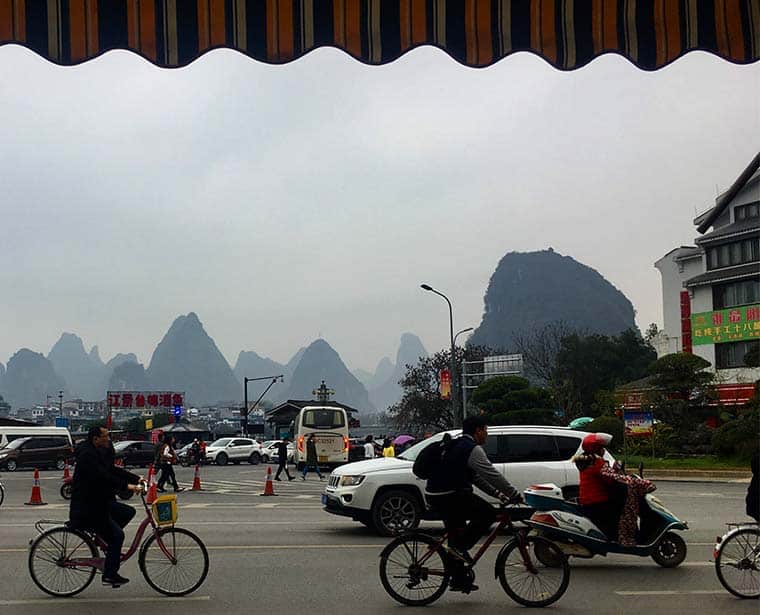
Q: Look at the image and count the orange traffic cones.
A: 5